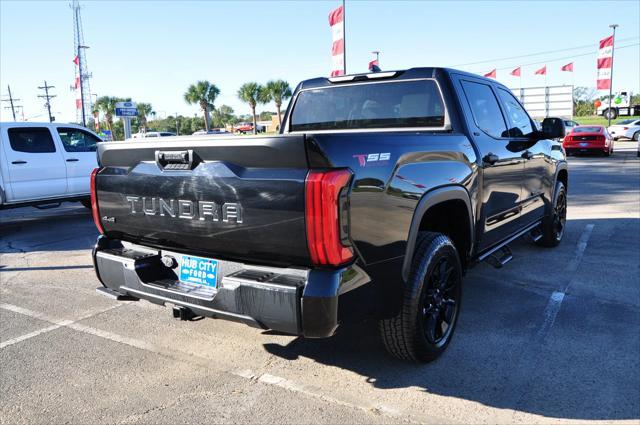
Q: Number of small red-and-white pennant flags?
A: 4